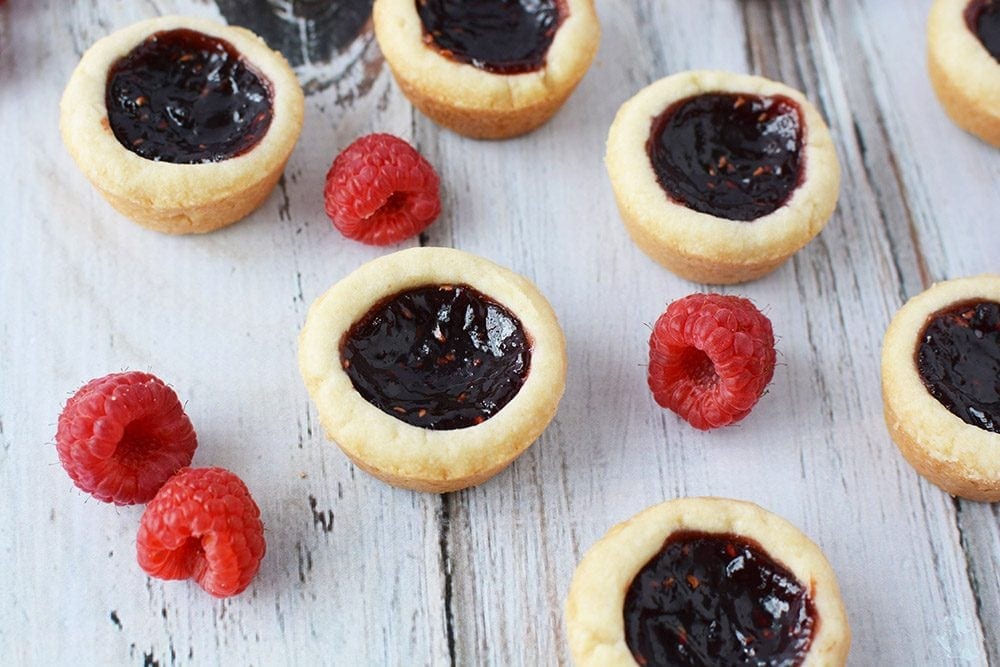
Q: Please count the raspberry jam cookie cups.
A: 7